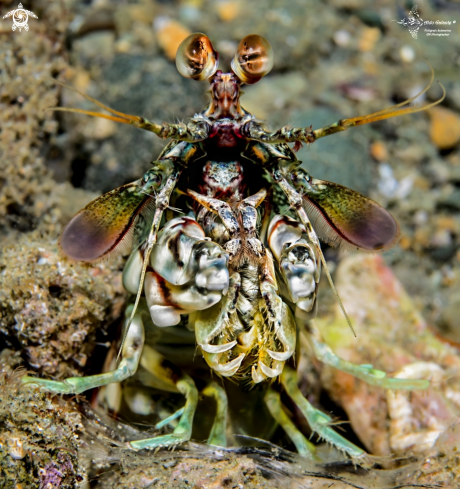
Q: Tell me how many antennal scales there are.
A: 2